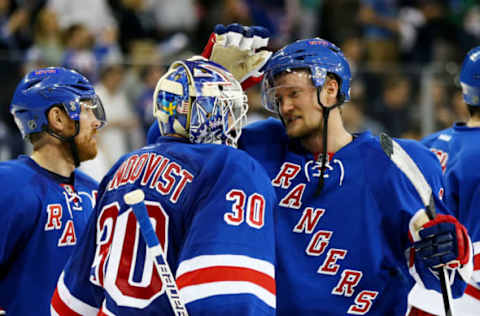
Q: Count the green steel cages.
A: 0